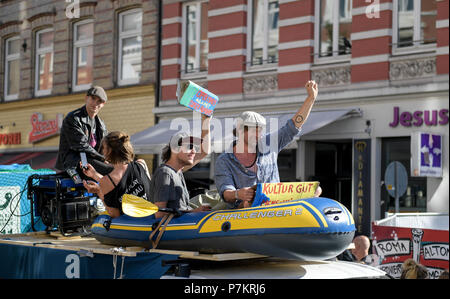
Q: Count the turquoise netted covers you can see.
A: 1